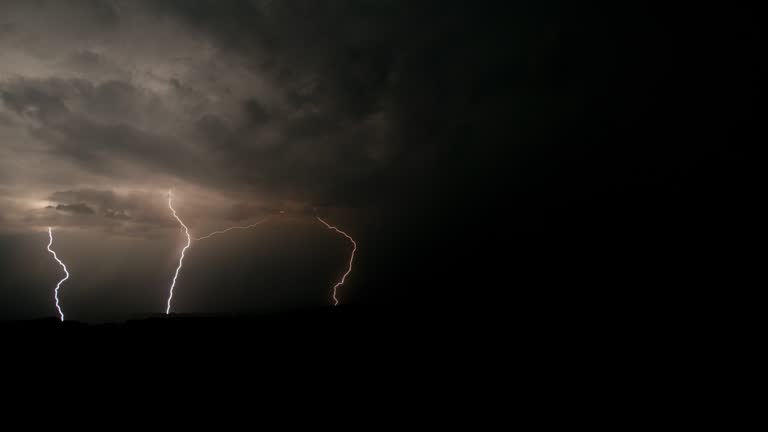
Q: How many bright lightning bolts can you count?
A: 3